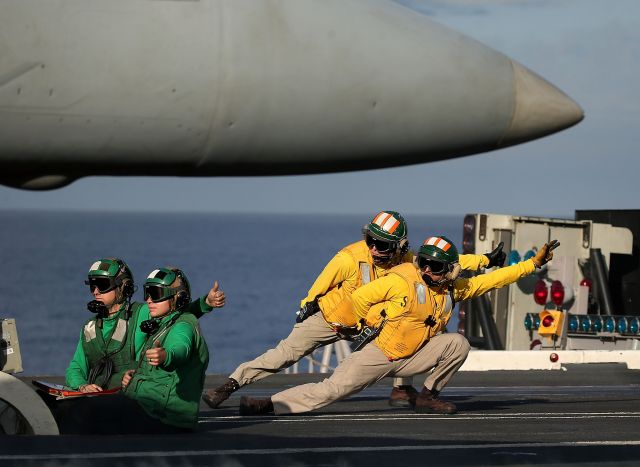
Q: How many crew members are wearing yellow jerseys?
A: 2